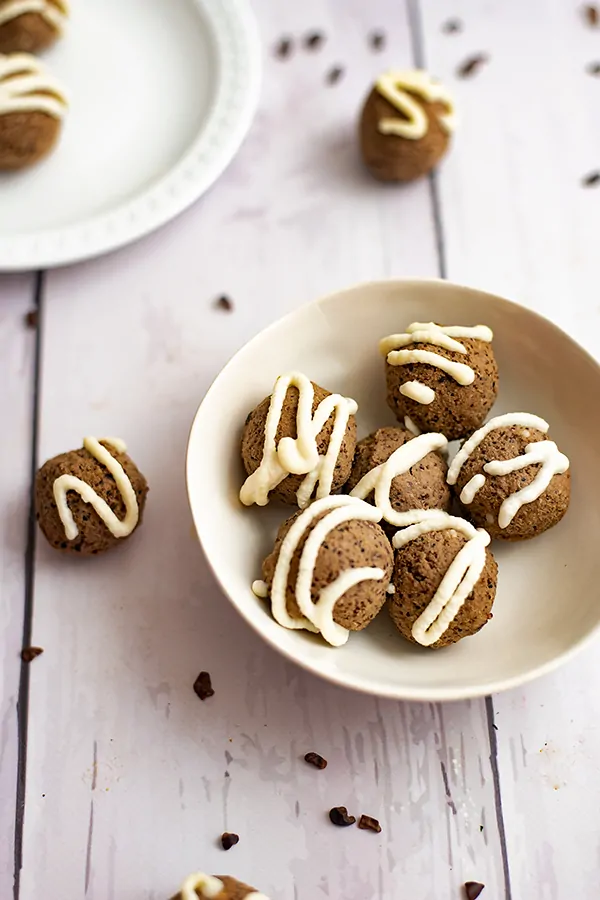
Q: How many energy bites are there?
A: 11